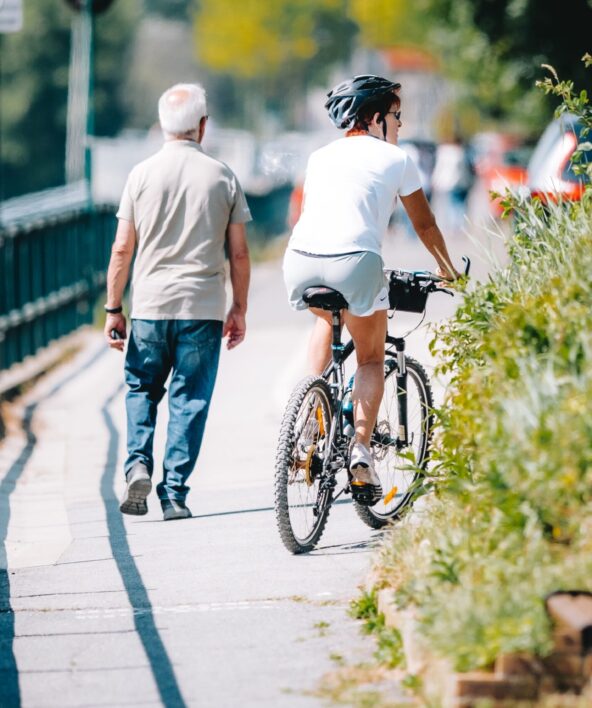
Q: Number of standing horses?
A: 0